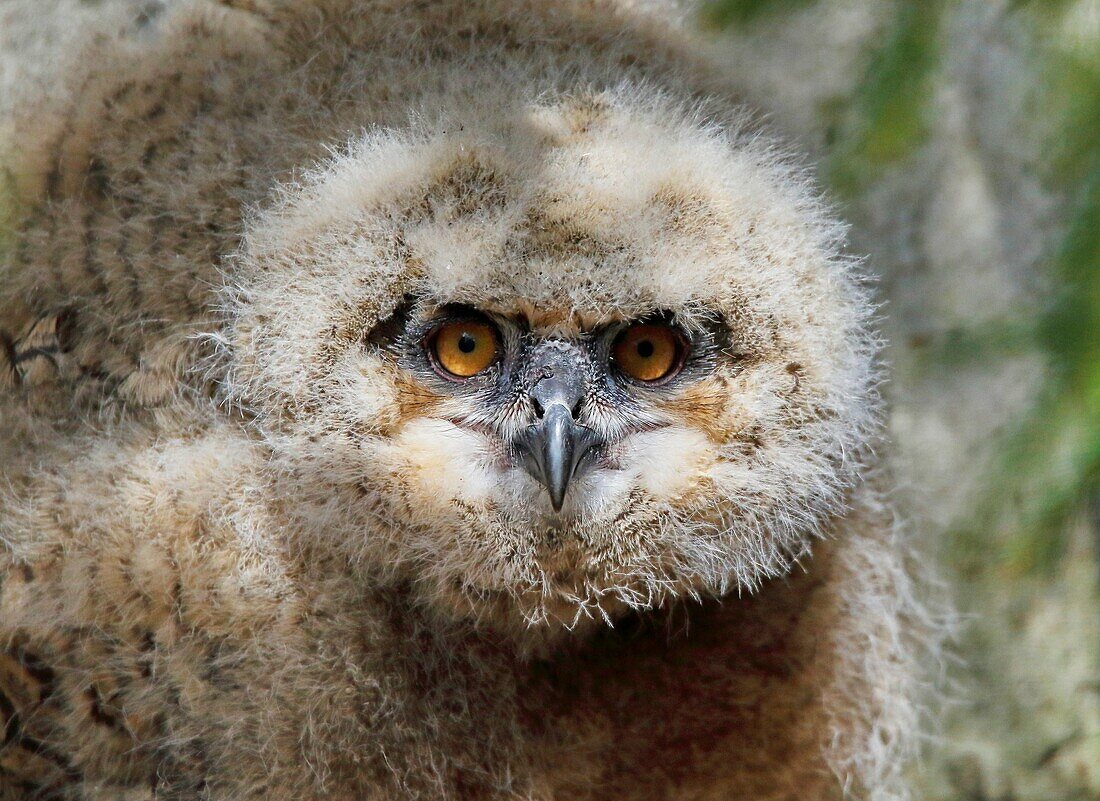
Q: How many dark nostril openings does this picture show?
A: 2